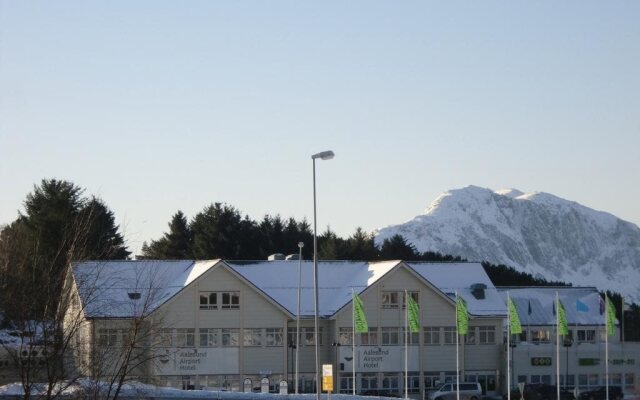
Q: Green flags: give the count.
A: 6